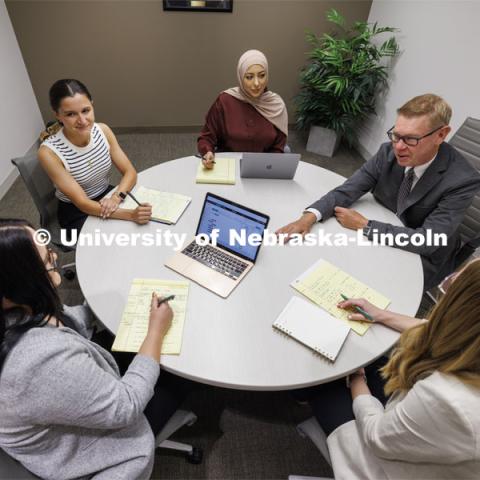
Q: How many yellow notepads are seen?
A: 4